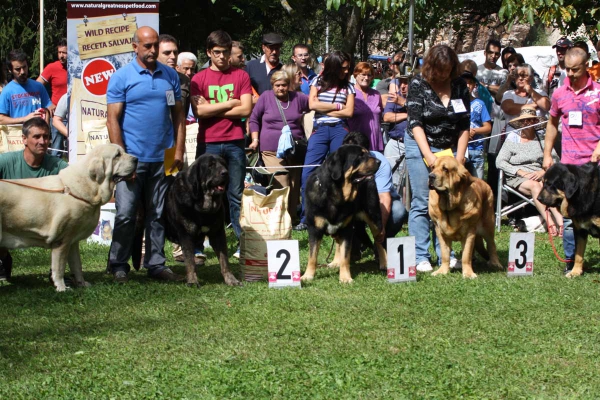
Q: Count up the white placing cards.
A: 3